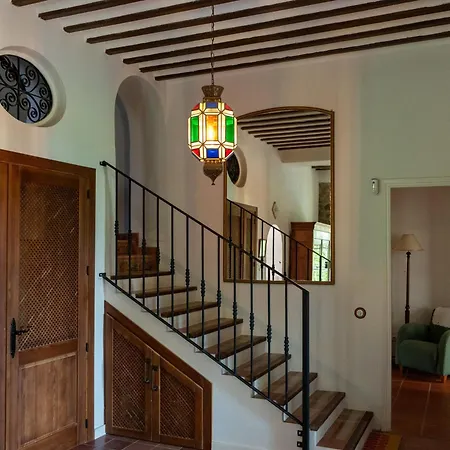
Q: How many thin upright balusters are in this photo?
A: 12